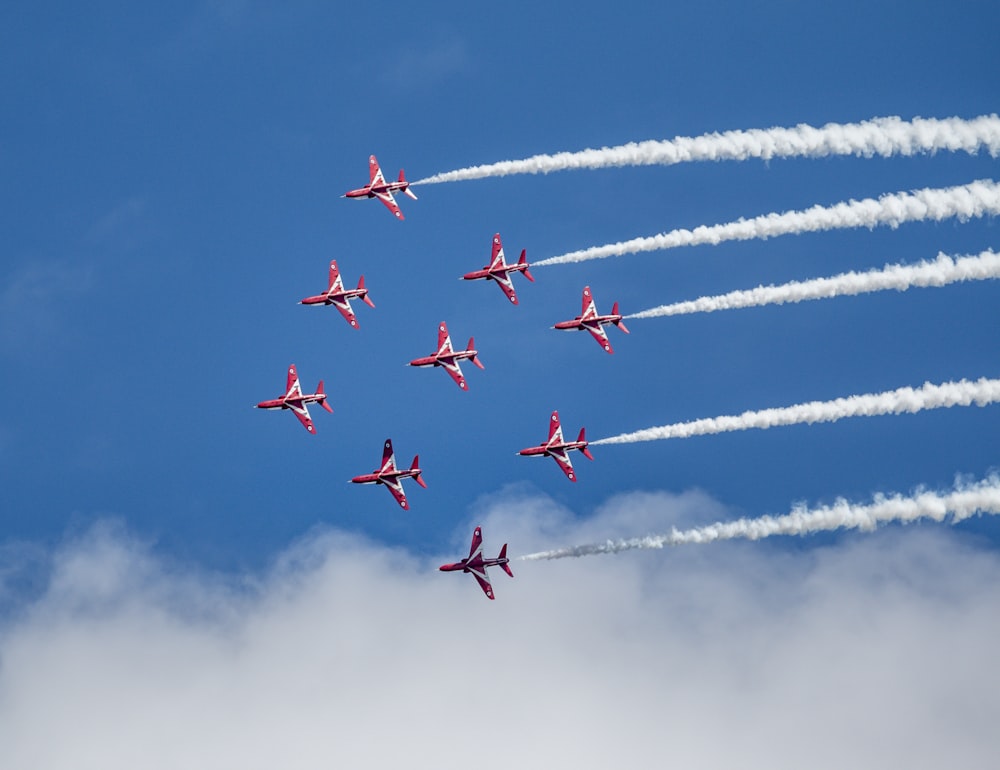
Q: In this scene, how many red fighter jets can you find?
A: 9